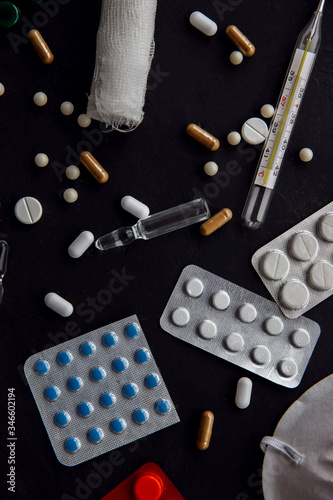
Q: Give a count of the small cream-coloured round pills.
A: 12